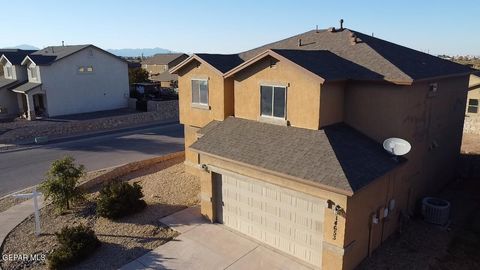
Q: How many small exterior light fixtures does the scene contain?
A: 2